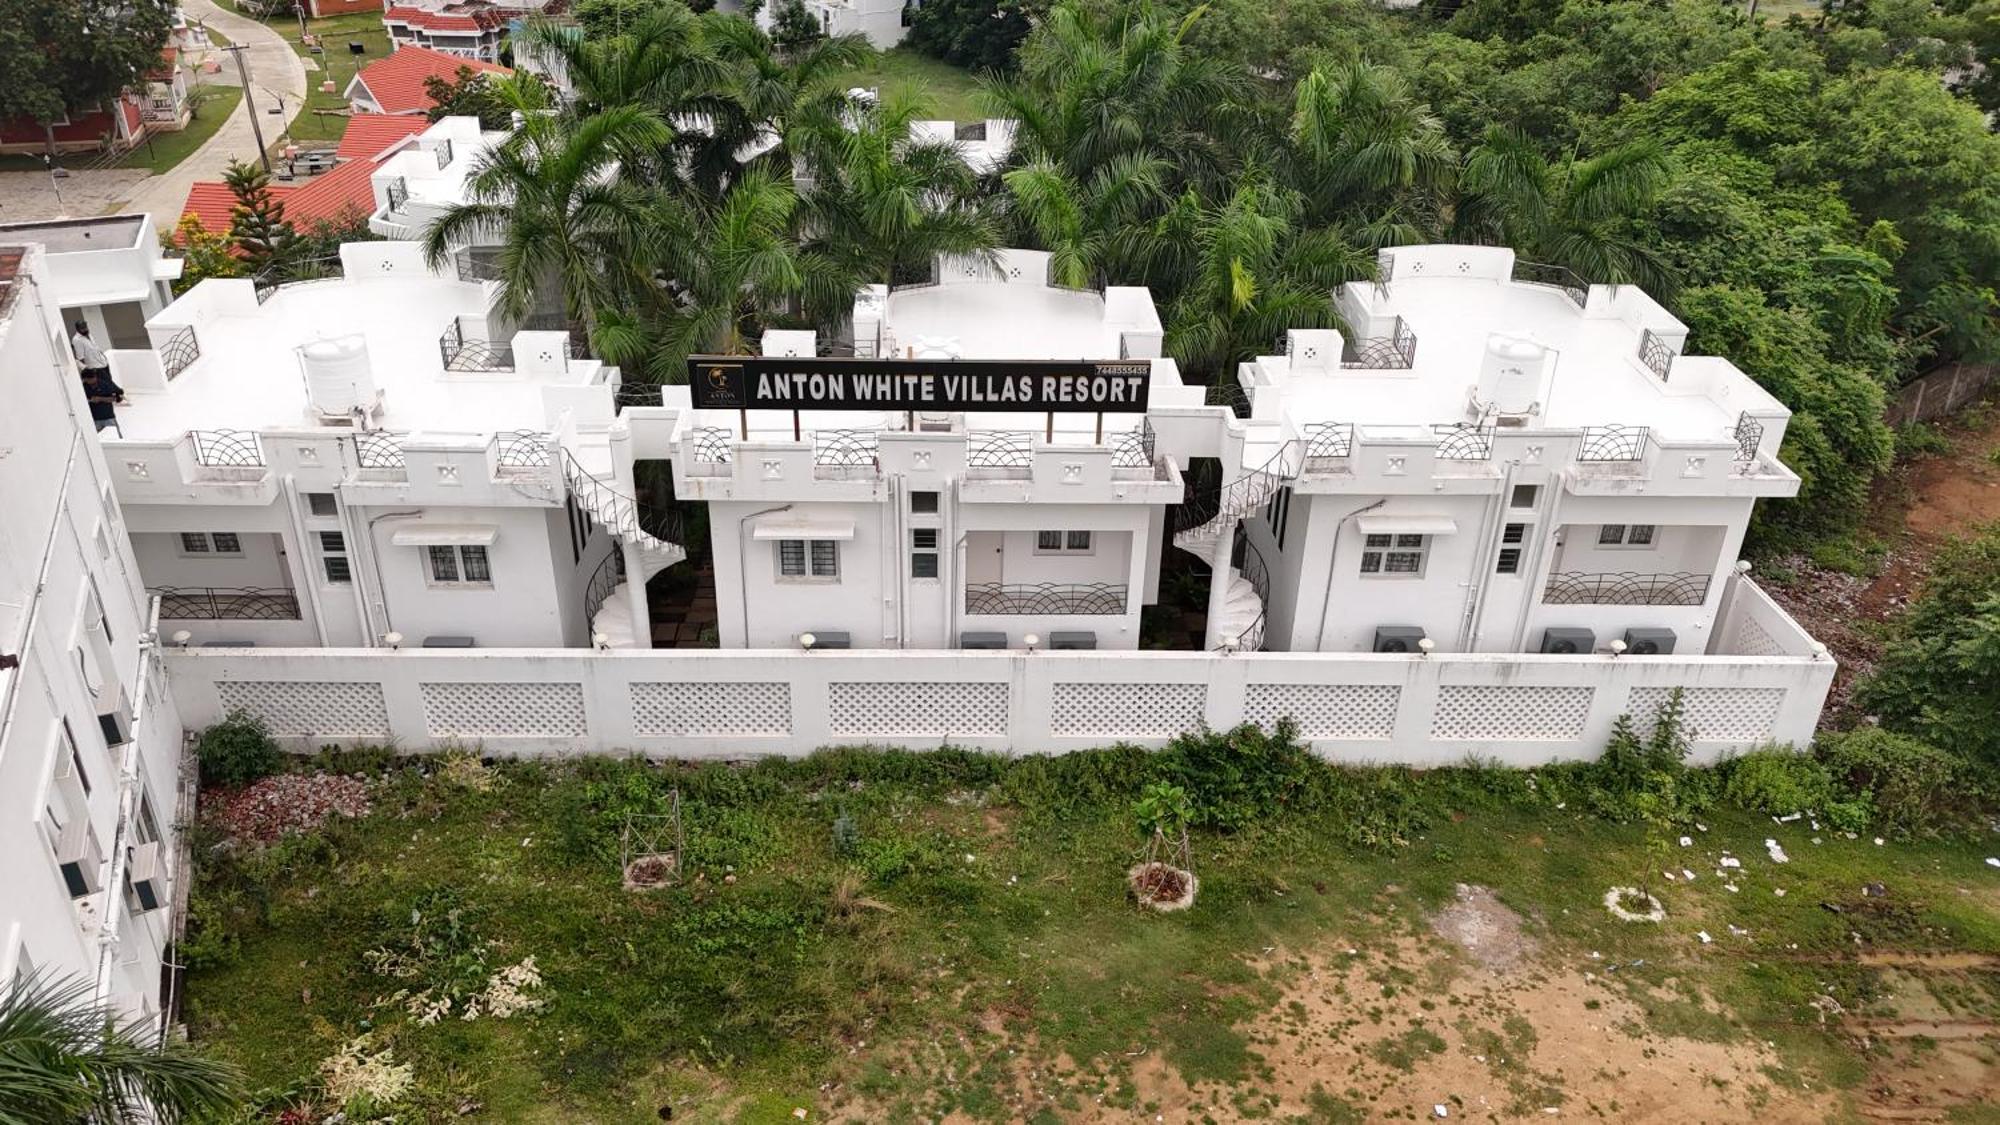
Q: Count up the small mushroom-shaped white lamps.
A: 10